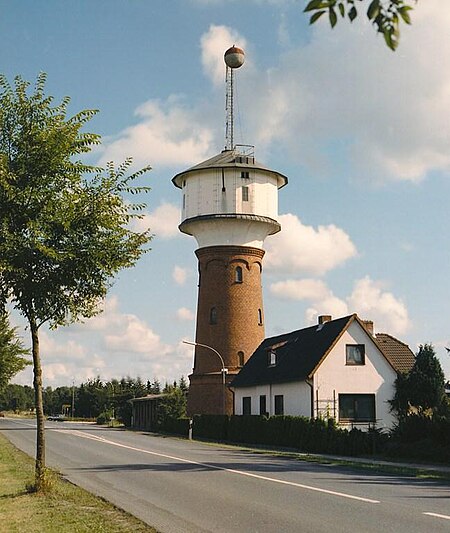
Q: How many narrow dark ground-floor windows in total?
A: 3